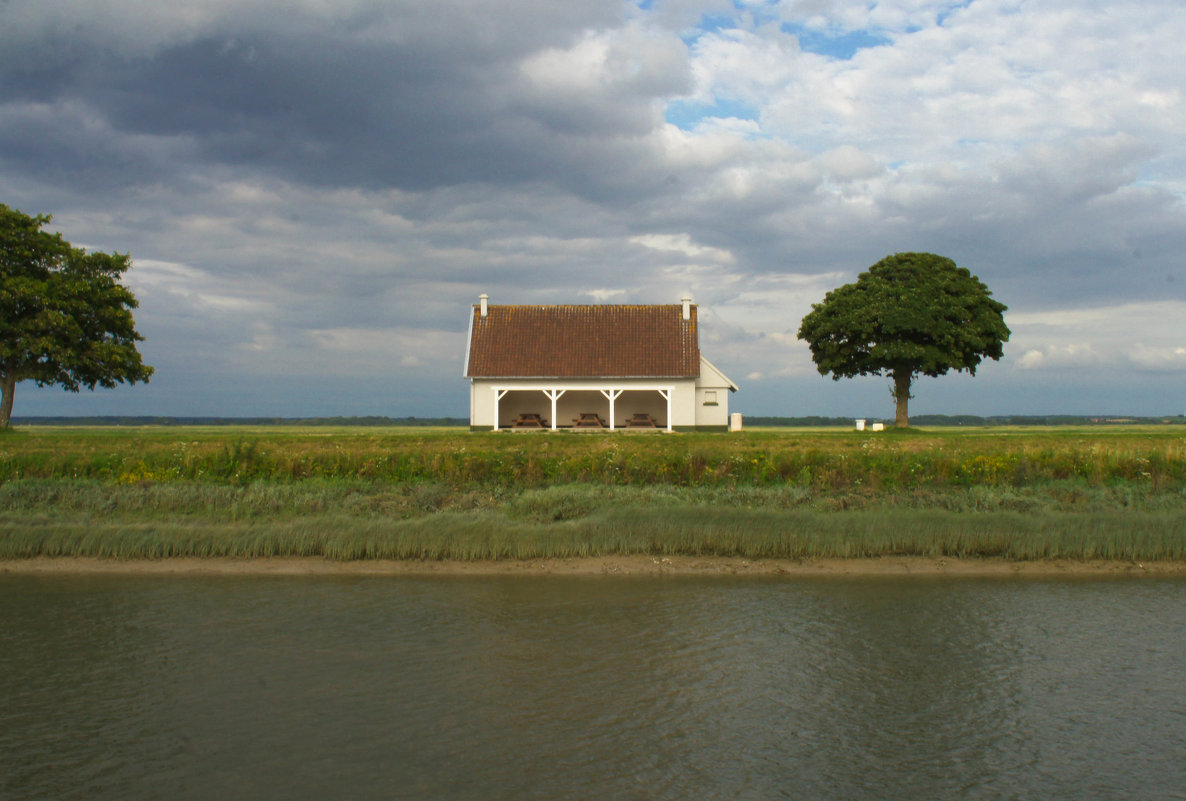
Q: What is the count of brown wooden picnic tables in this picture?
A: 3